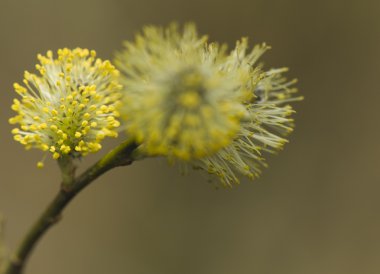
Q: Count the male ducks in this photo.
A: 0